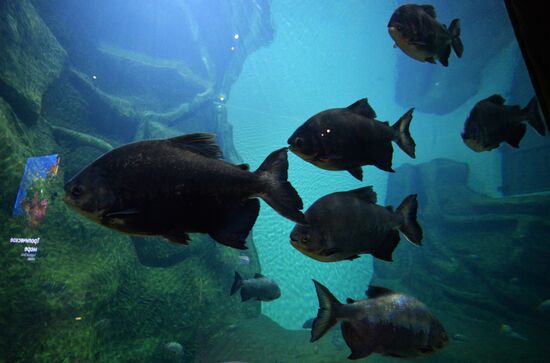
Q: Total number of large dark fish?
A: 6